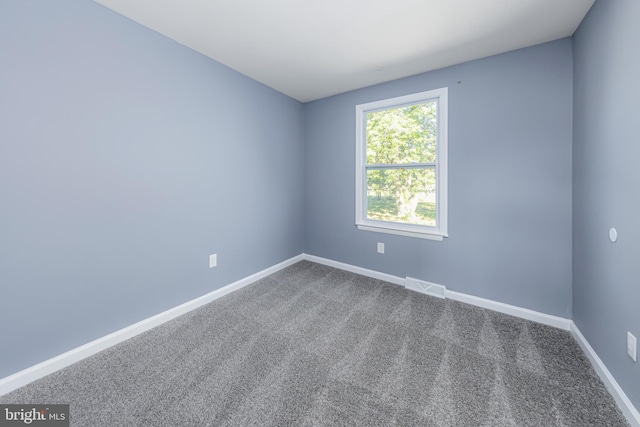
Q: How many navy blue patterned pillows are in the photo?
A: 0